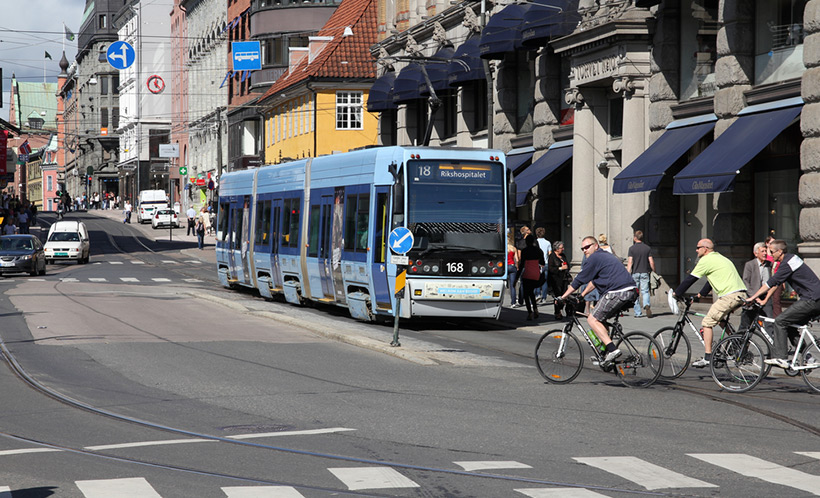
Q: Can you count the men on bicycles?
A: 3